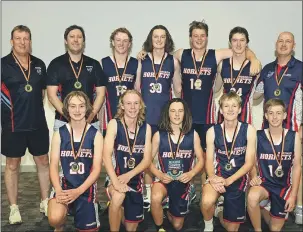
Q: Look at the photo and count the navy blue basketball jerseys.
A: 9